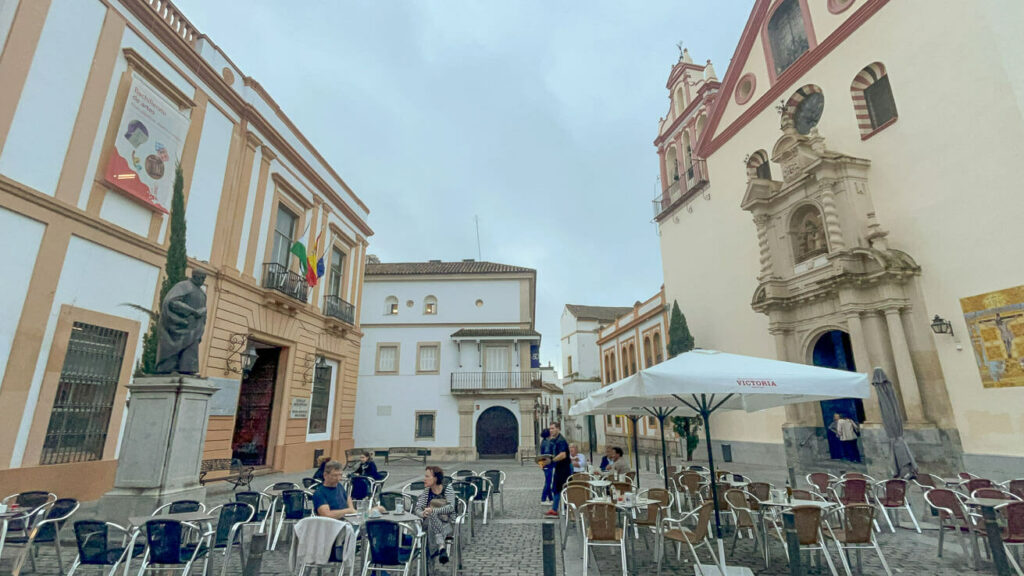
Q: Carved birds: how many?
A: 0